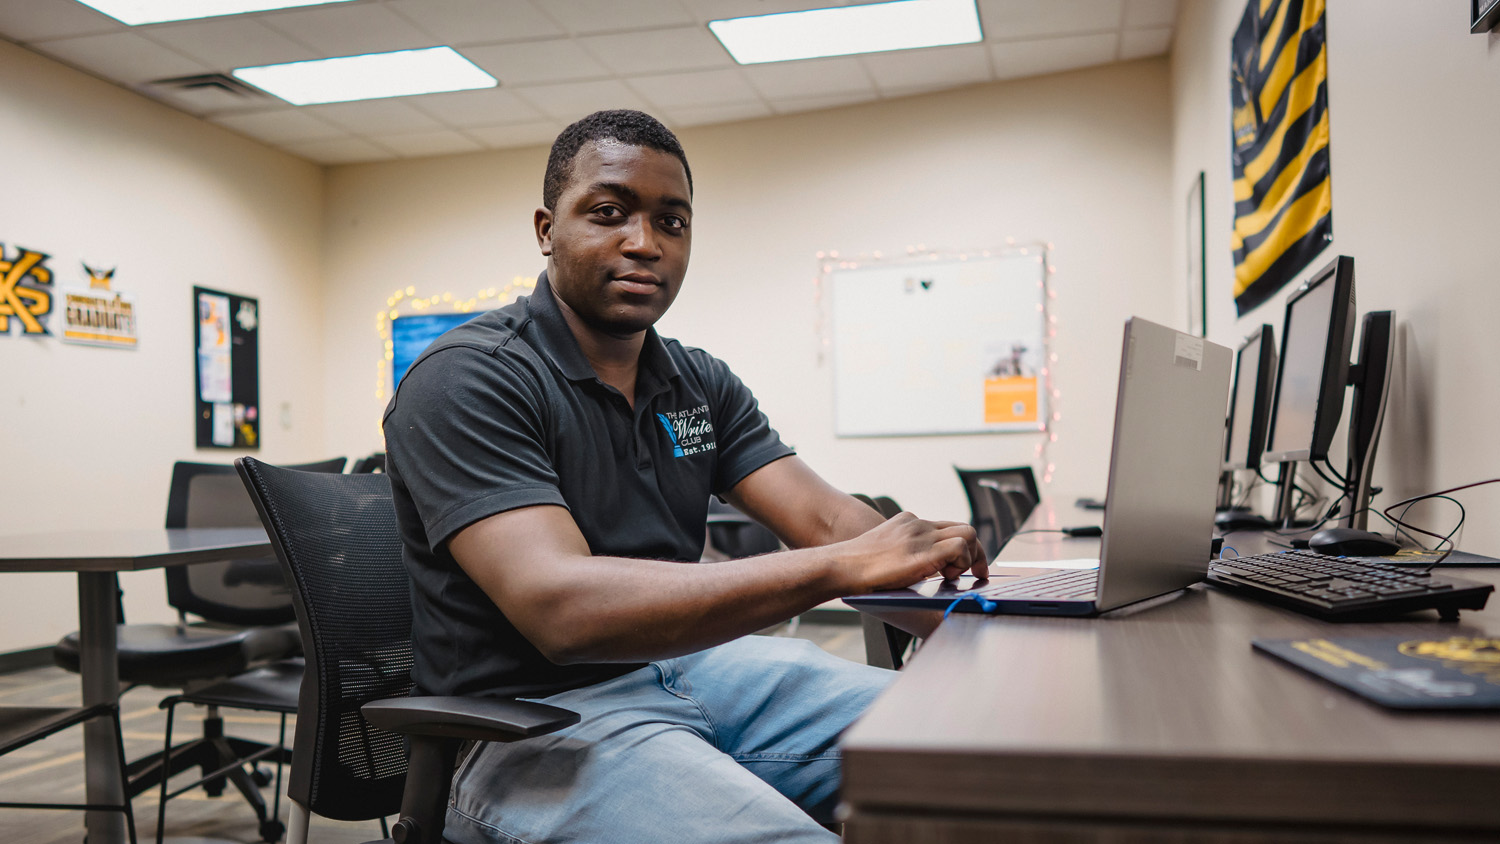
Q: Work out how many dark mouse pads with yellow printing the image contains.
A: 2